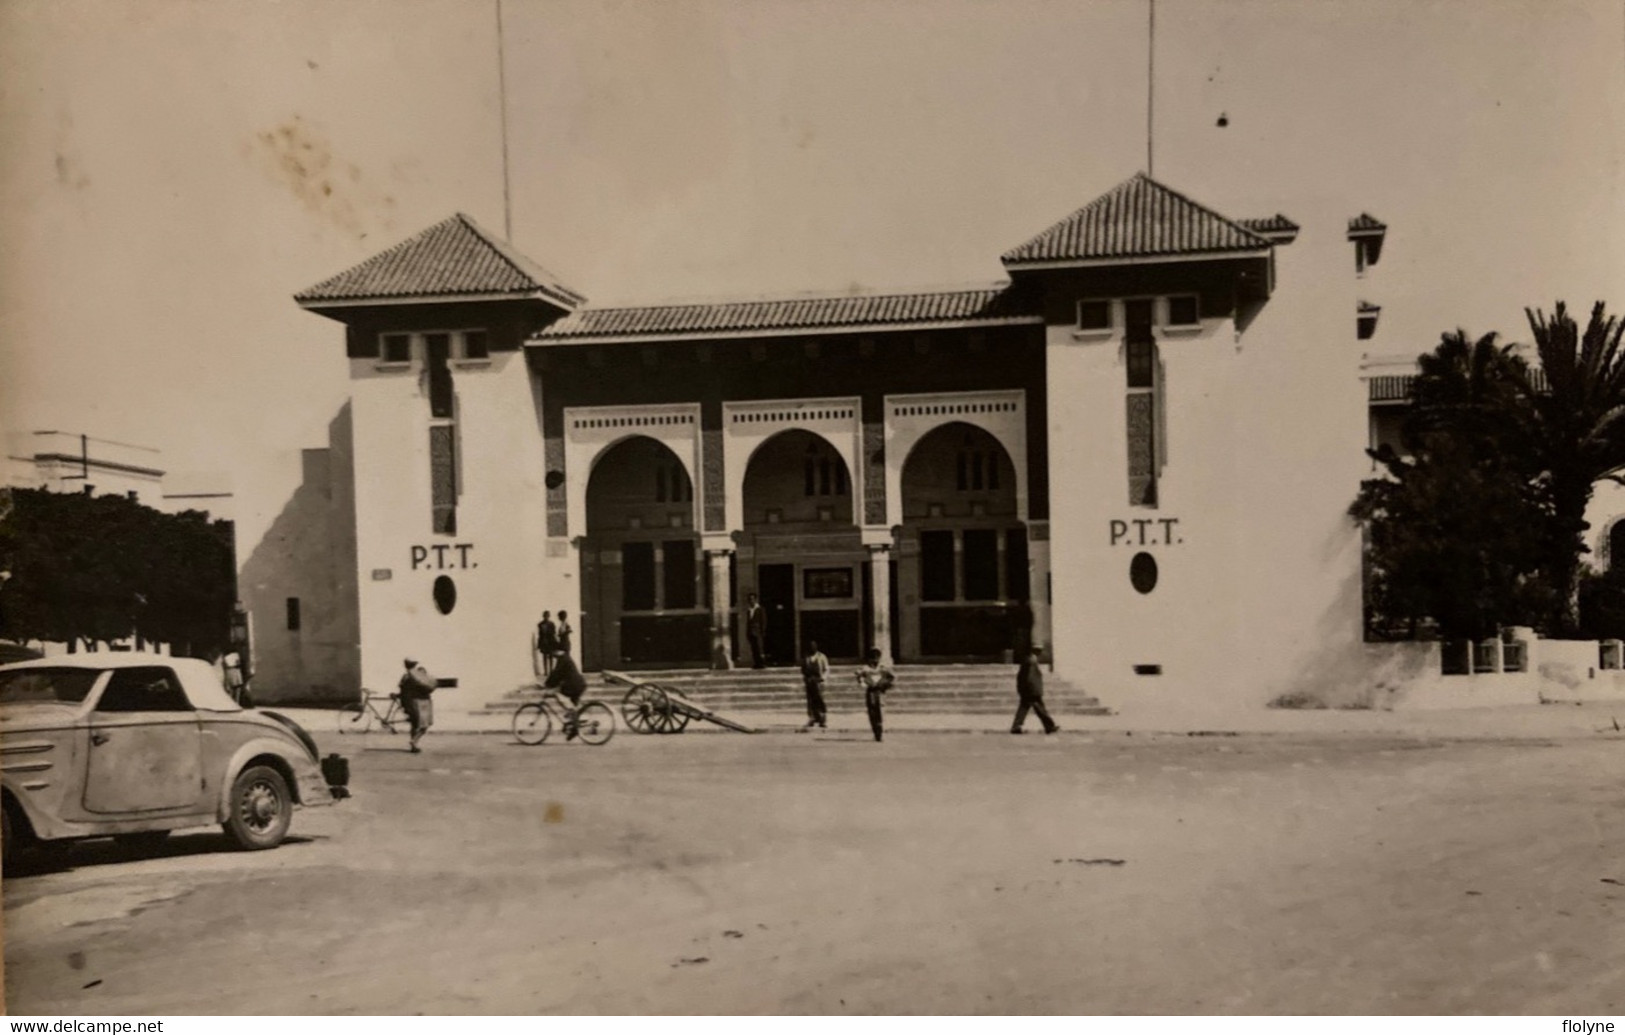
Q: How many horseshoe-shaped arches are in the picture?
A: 3